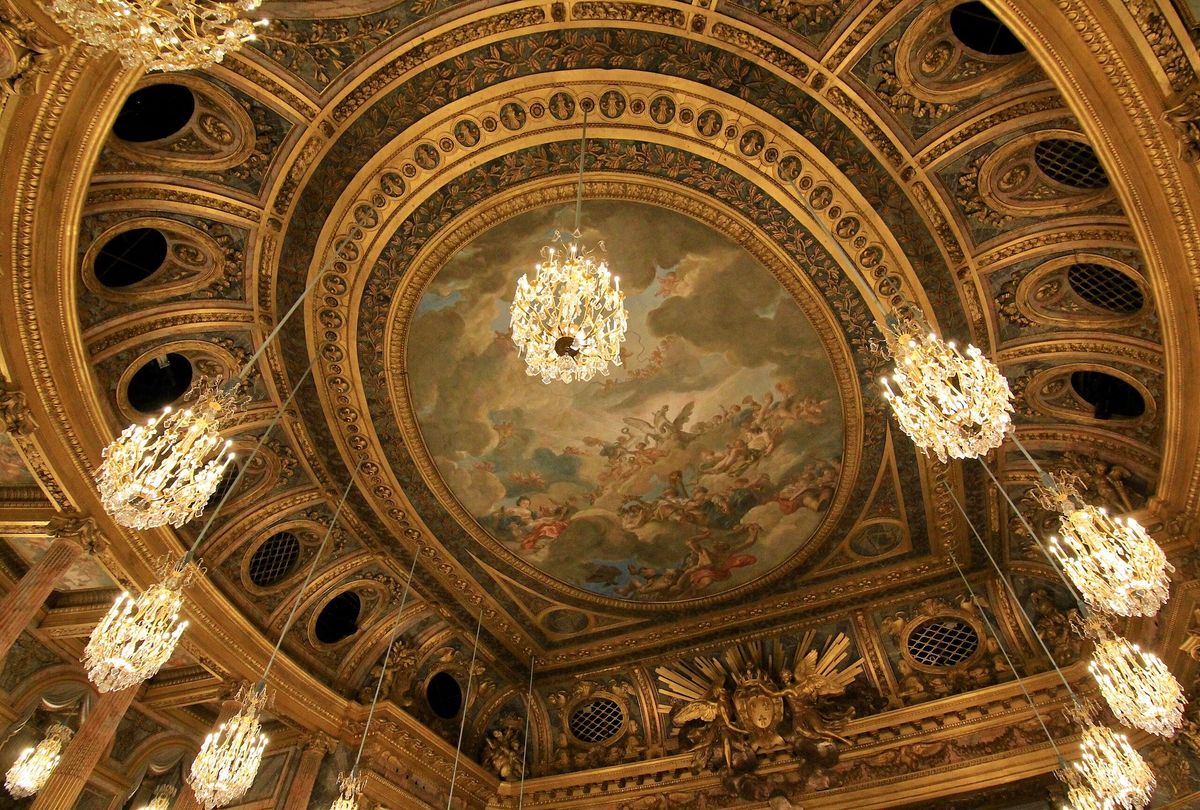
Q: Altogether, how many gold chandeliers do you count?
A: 13